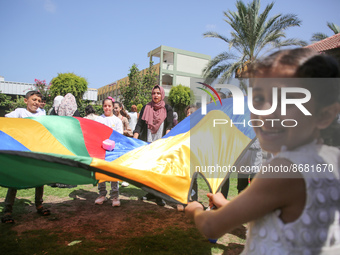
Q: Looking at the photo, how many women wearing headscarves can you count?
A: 3